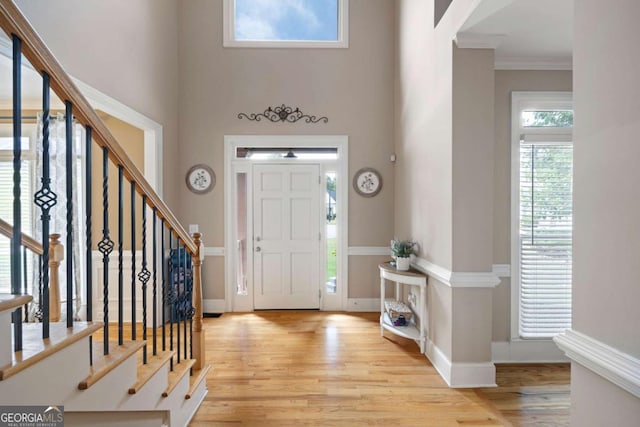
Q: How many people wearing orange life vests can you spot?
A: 0